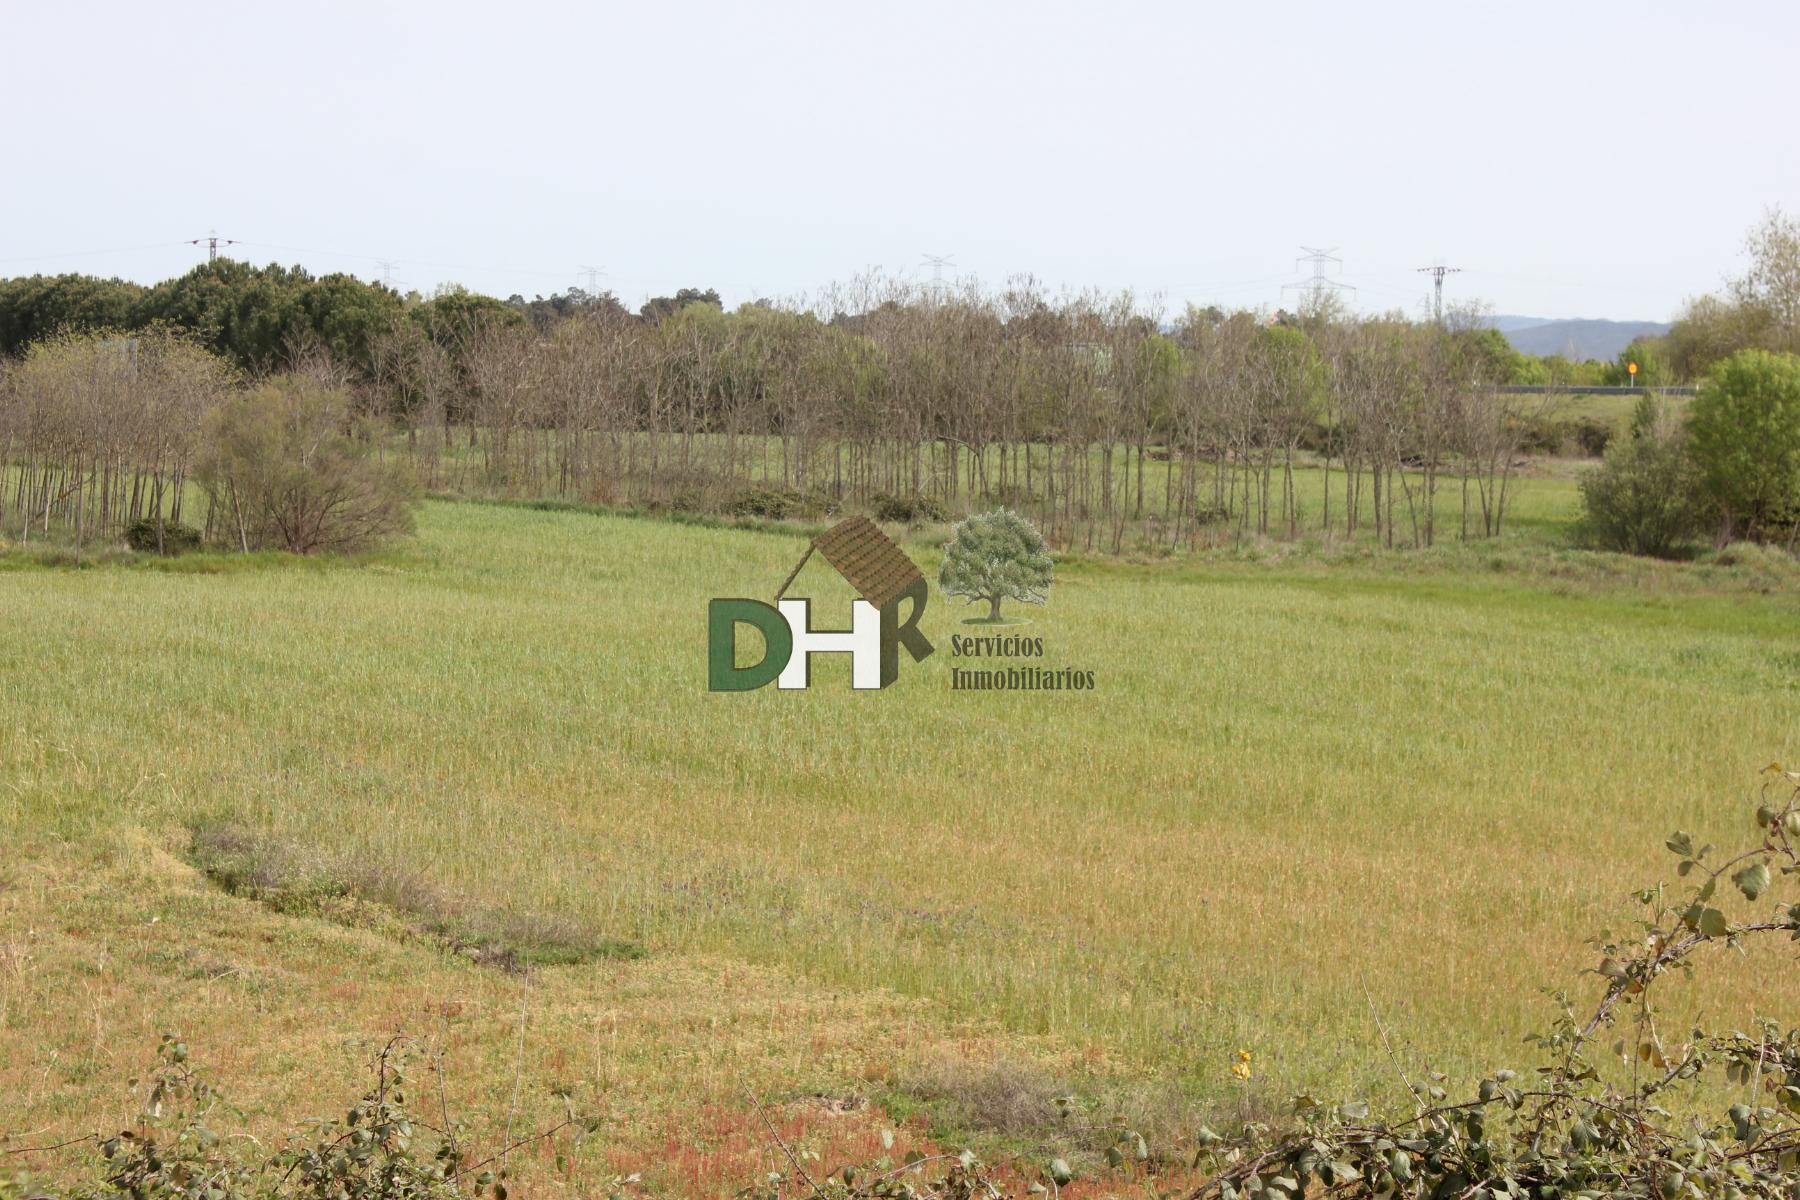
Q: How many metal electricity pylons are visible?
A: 6